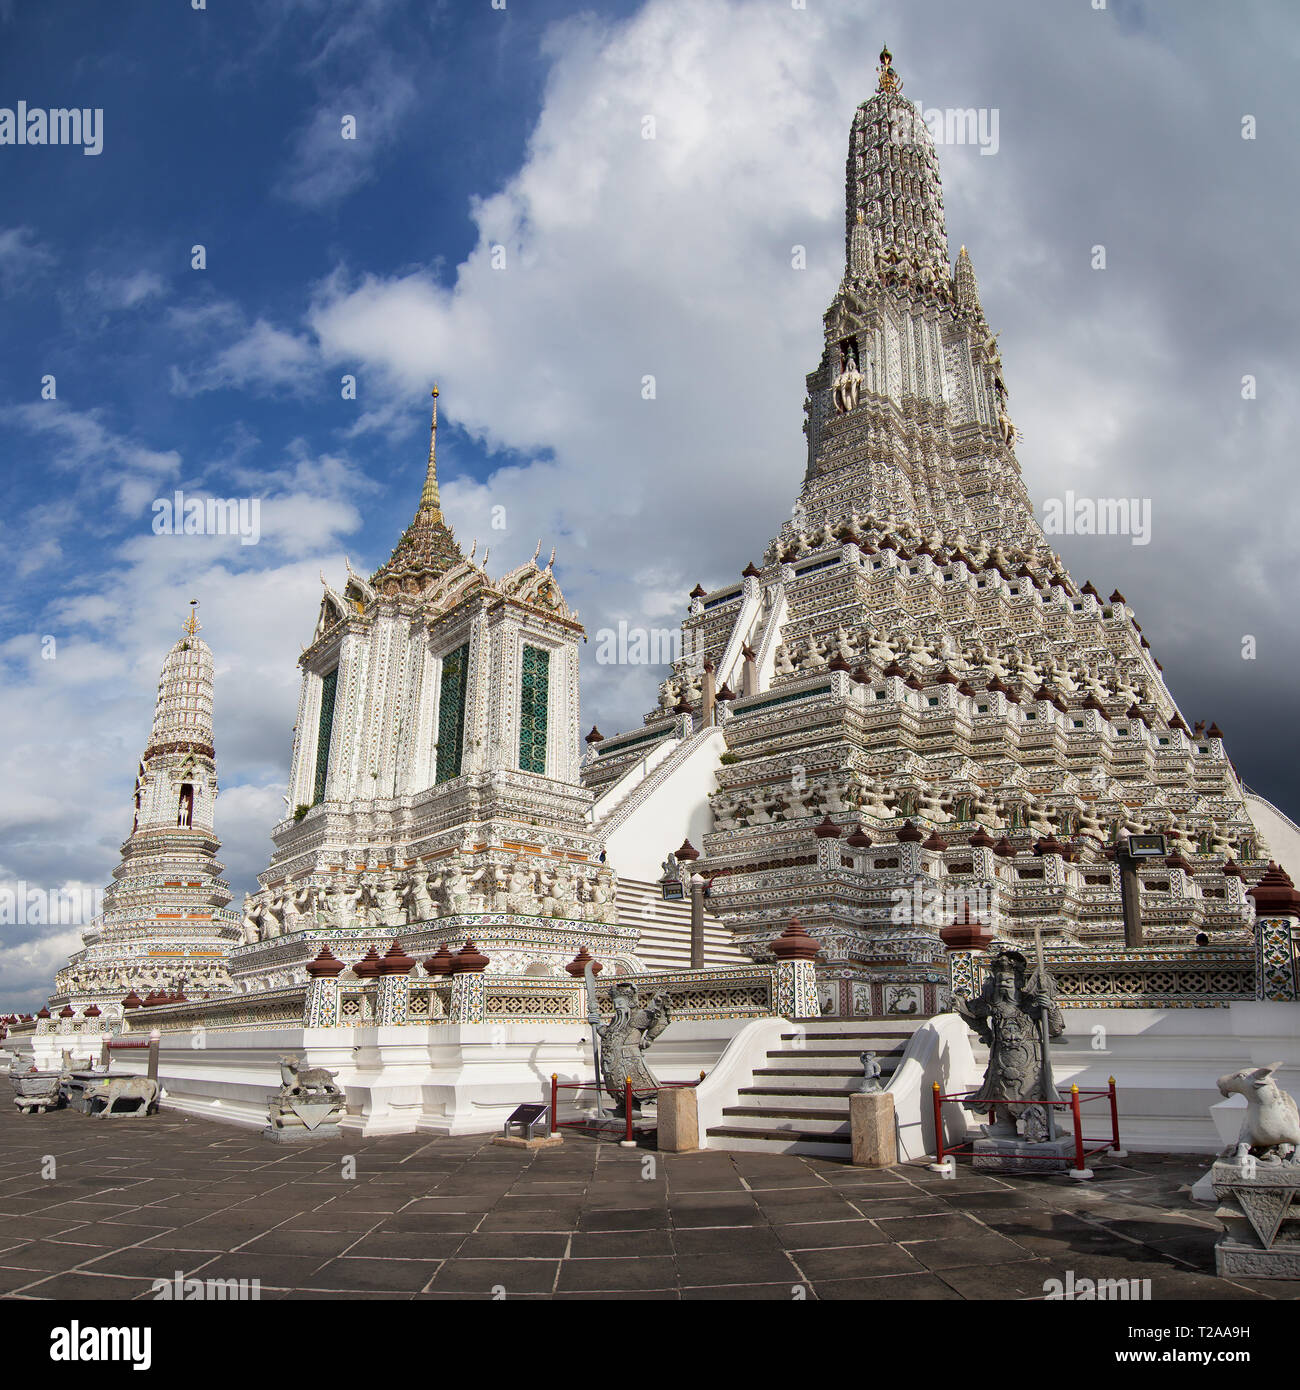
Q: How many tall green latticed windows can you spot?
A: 3